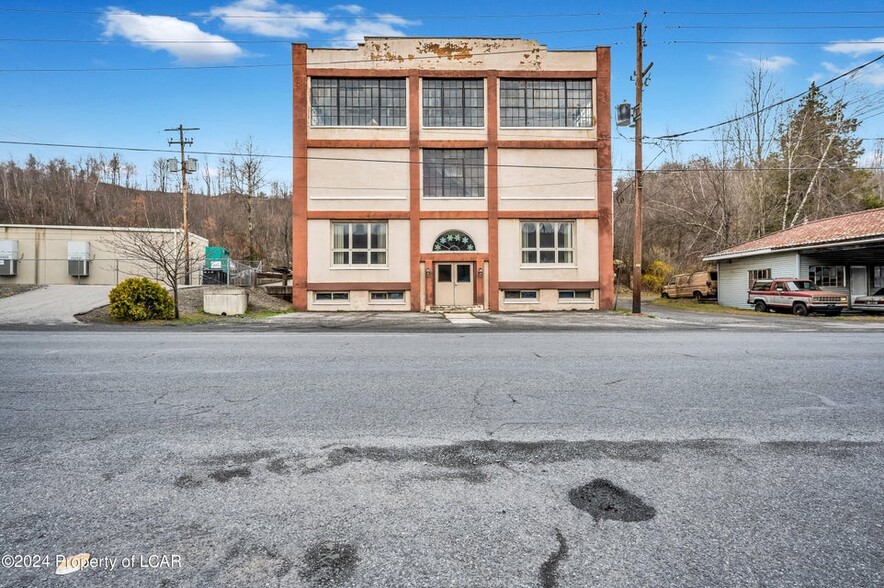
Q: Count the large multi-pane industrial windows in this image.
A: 4